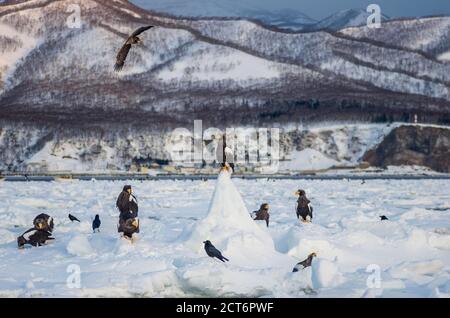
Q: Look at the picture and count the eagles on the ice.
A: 8